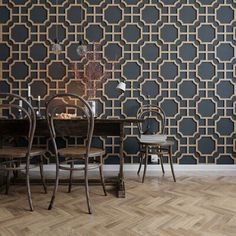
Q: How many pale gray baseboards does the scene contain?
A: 1